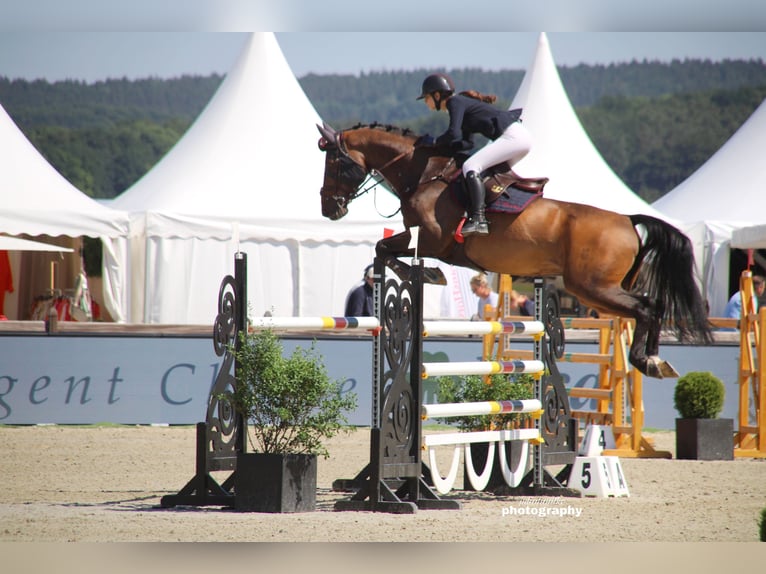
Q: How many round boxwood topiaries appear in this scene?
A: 1